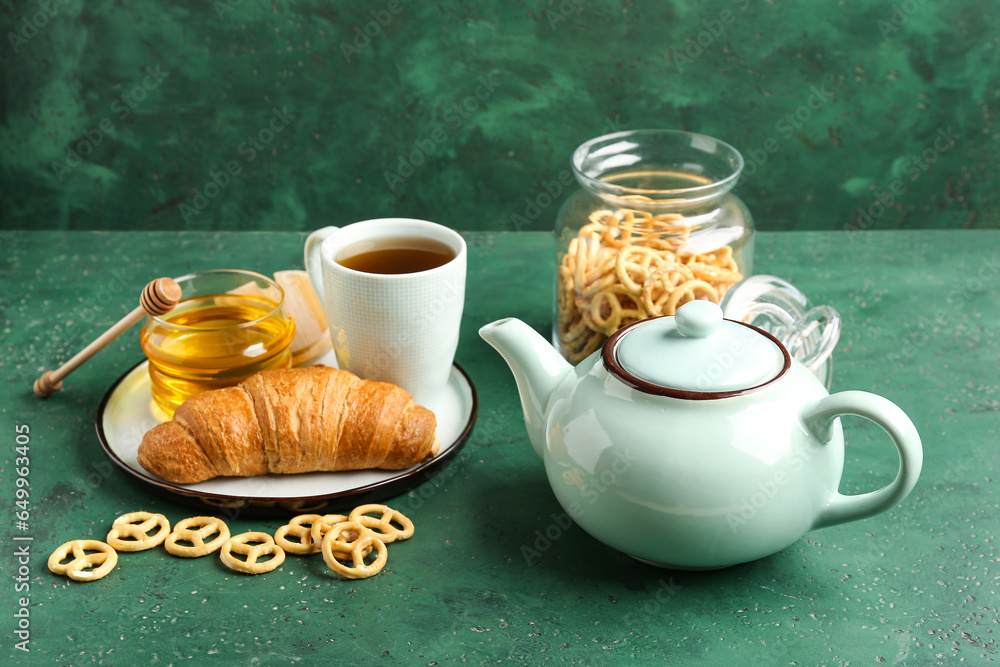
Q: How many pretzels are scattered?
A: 8